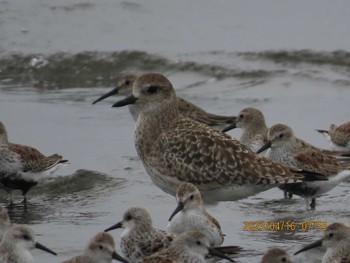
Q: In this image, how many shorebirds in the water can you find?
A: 14